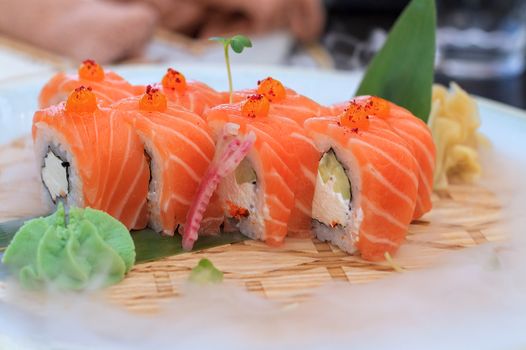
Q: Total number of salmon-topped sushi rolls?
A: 8